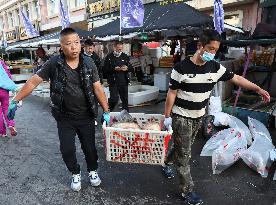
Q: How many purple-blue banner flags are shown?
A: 4